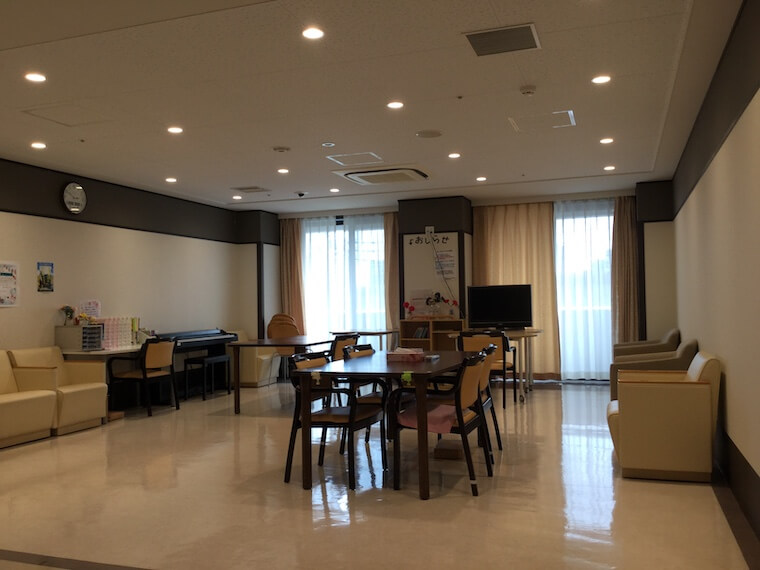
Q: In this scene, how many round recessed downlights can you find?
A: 14